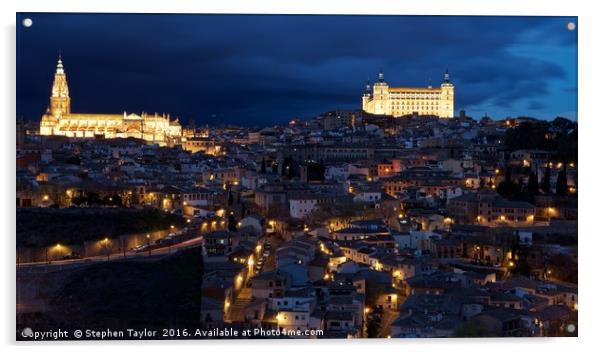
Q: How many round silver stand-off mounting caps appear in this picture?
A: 4